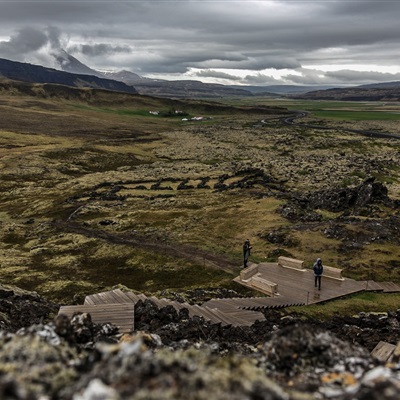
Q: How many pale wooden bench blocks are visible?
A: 4